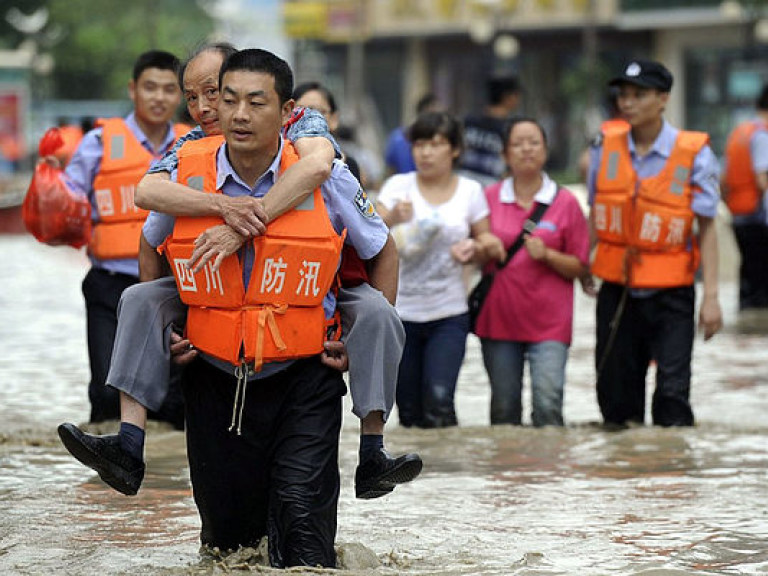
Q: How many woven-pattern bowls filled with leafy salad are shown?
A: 0